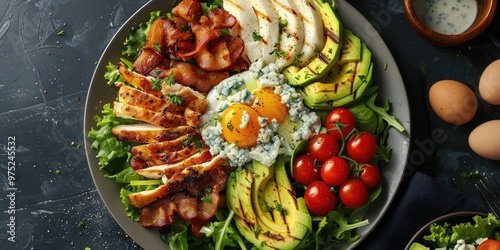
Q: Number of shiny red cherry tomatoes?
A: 8